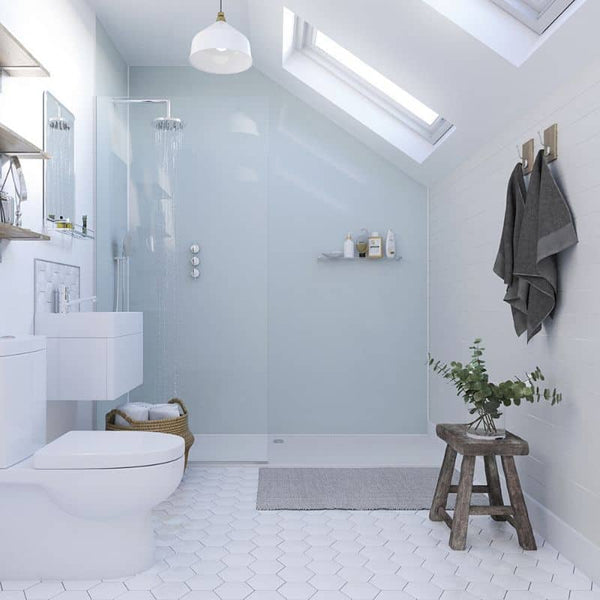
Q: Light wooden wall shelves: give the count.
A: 3